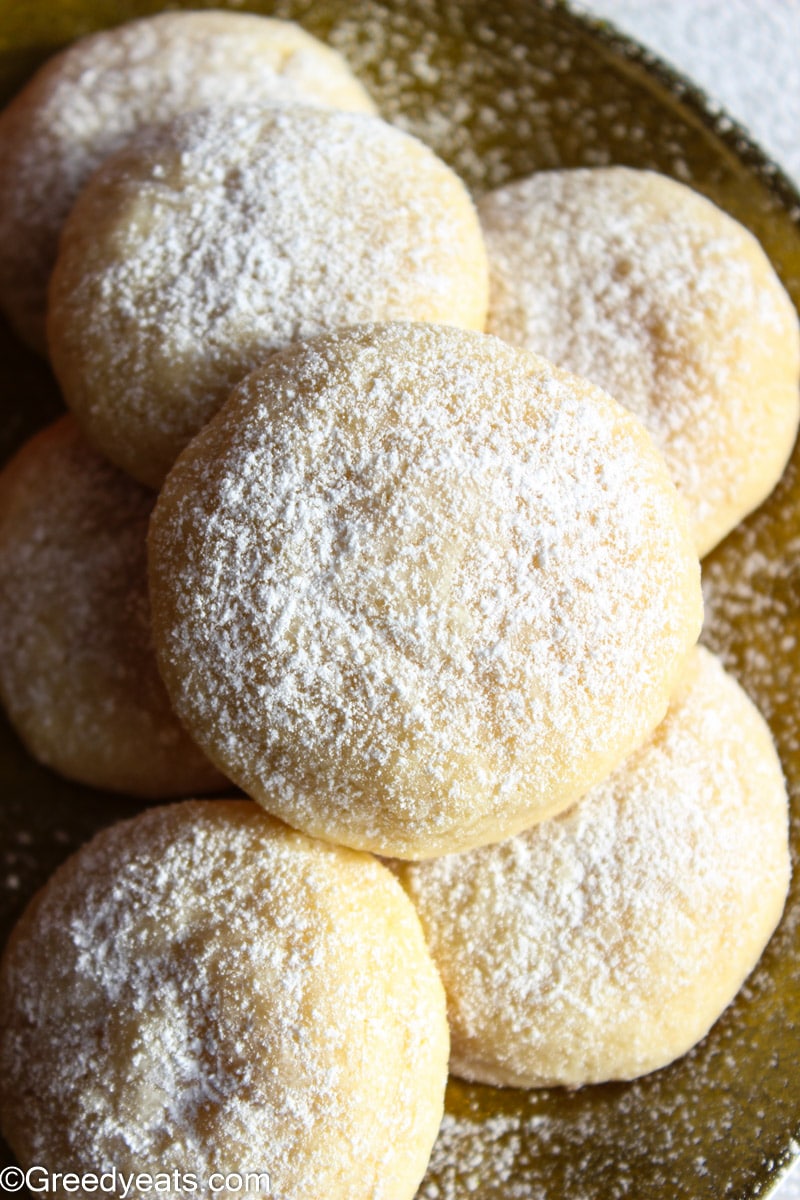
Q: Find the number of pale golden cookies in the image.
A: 7